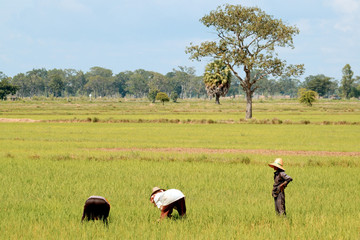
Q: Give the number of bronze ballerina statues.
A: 0